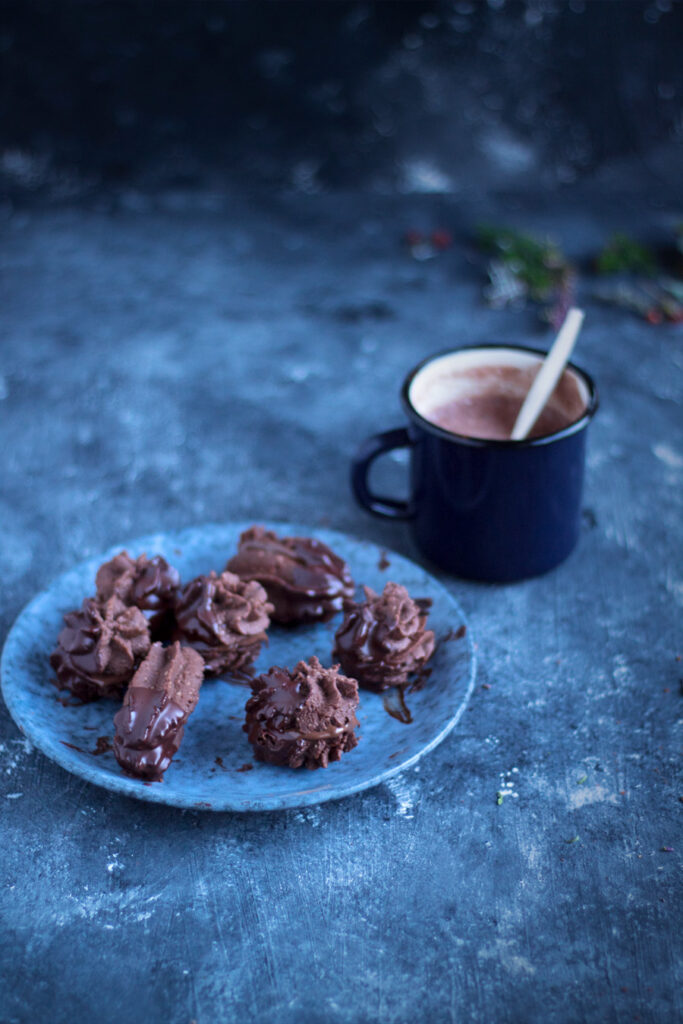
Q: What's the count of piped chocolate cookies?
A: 7